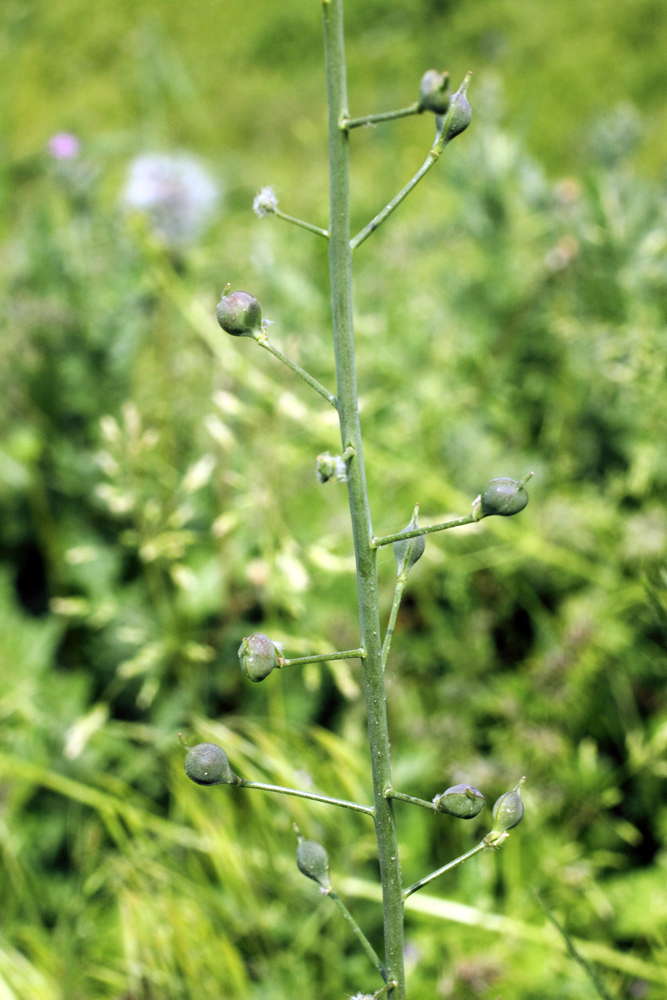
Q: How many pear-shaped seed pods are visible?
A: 10